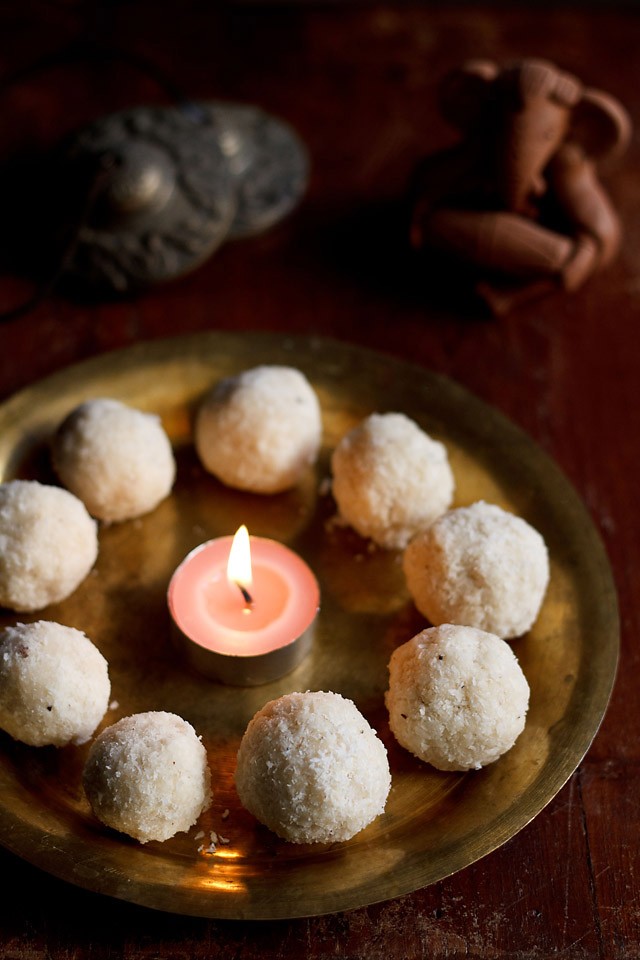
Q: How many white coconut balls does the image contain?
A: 9